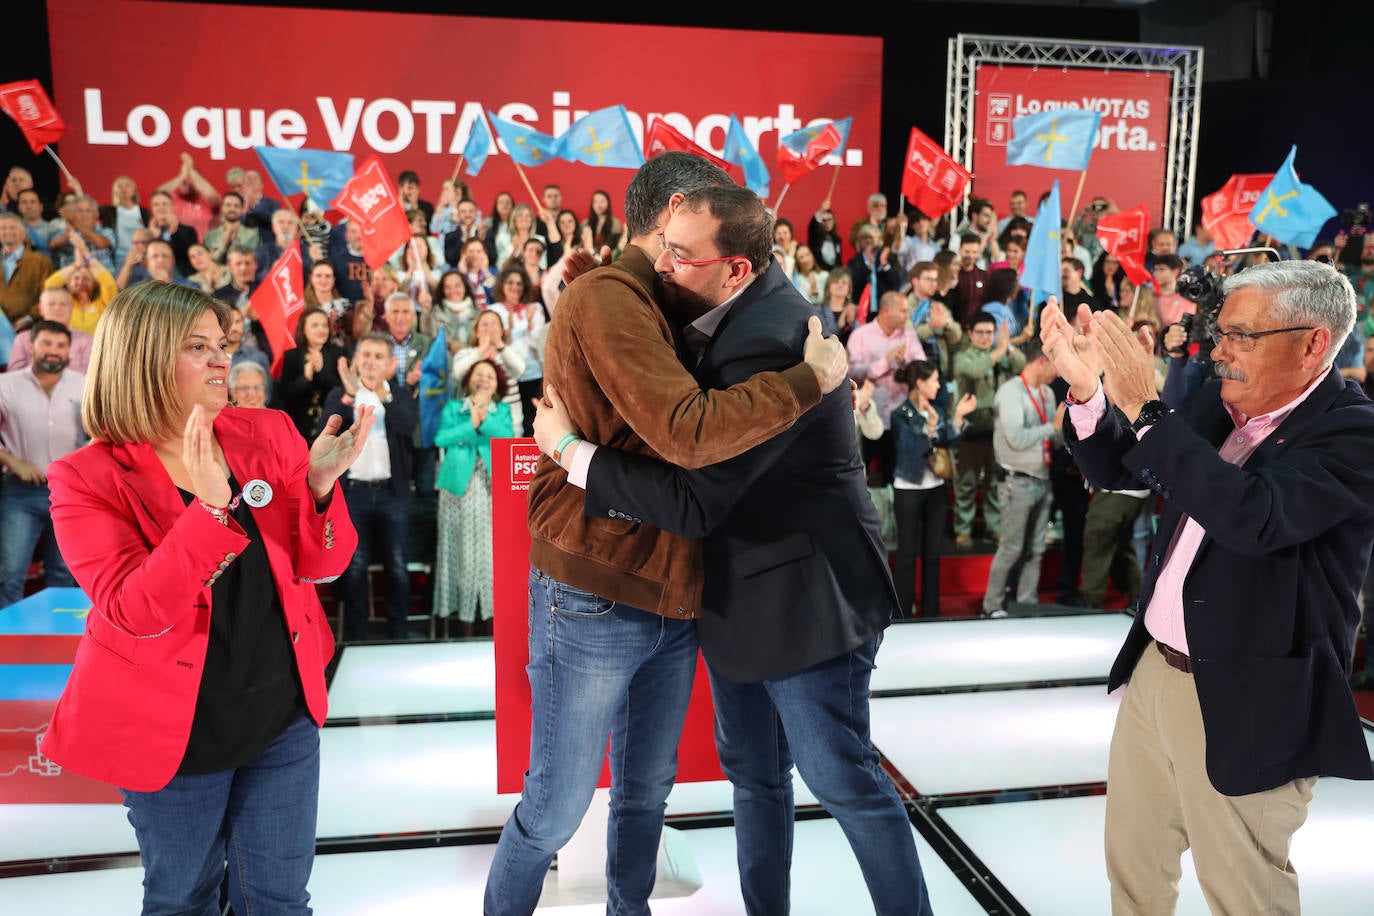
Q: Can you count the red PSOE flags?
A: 8